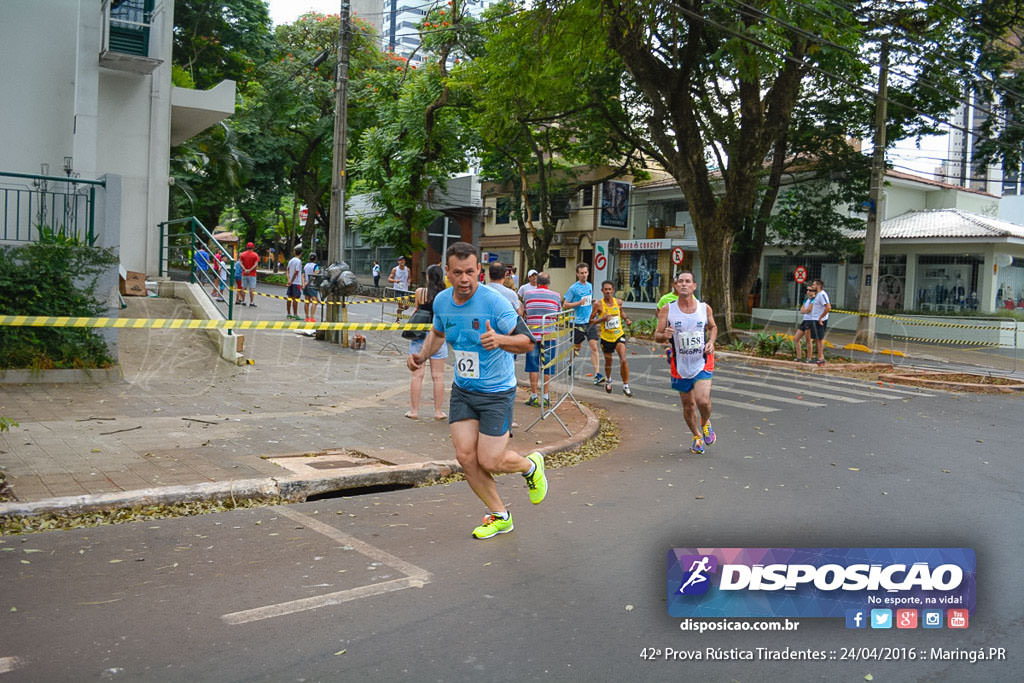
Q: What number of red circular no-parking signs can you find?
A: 2